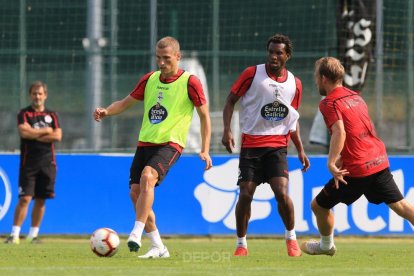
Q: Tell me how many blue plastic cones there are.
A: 0